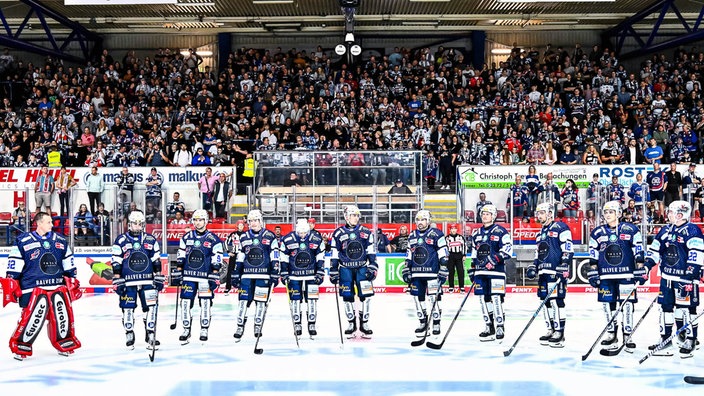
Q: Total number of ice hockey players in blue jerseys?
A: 11